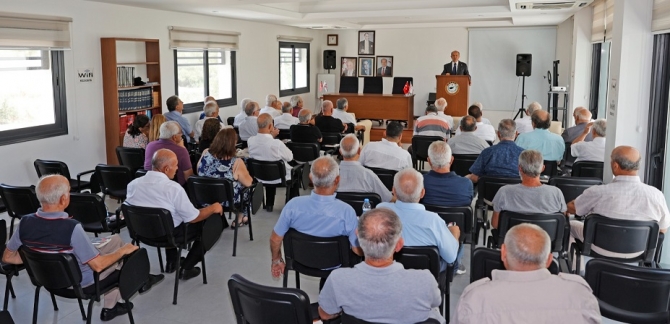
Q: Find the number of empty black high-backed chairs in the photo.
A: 3